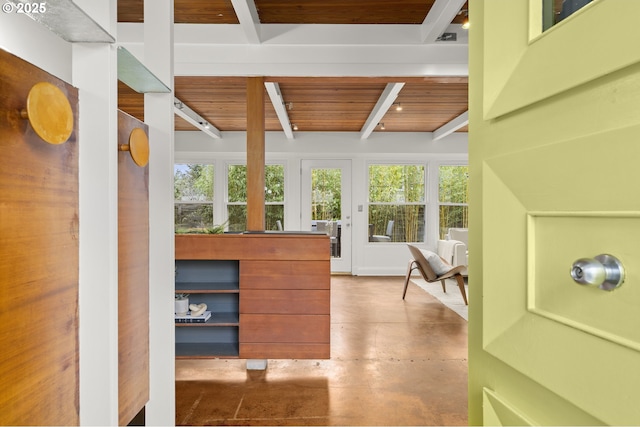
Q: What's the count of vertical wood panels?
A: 2